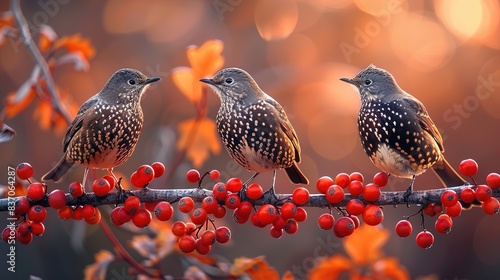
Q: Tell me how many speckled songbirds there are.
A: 3